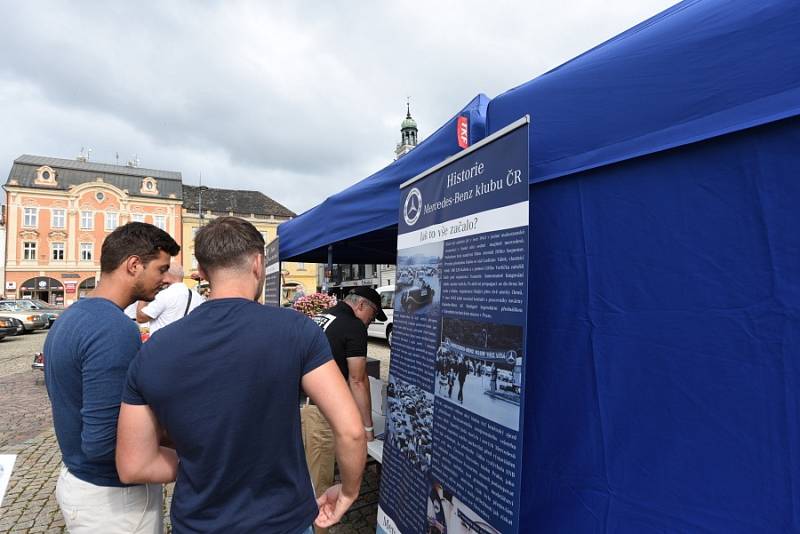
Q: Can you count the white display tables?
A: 1